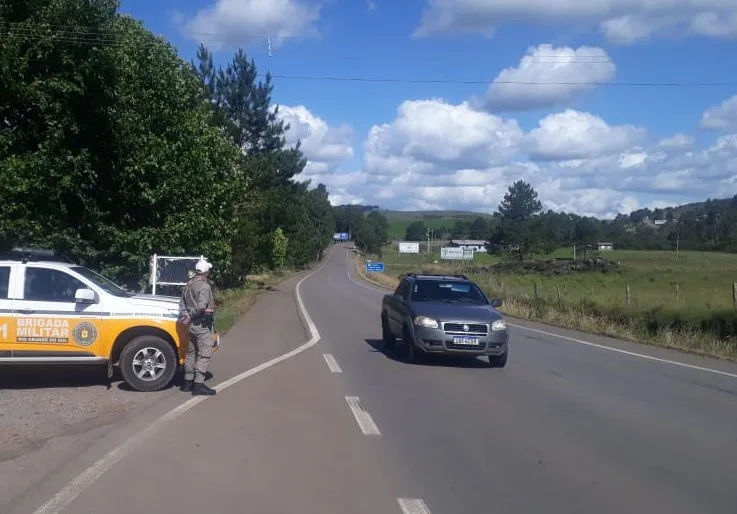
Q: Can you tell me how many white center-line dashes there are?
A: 3